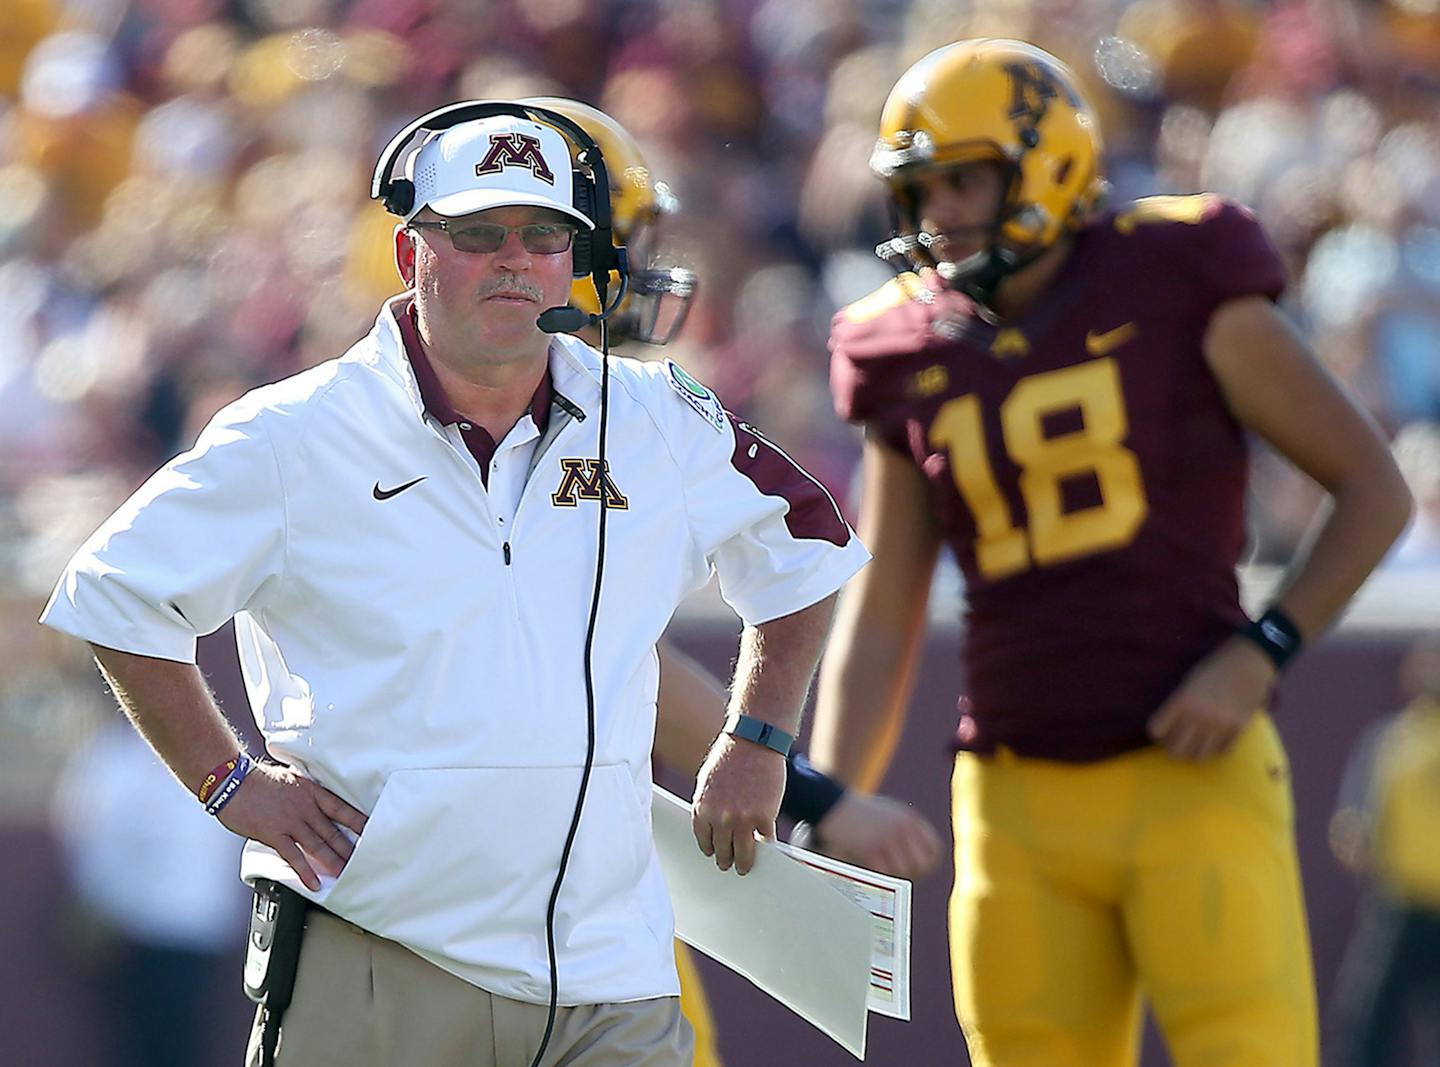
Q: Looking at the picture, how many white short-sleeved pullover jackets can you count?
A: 1